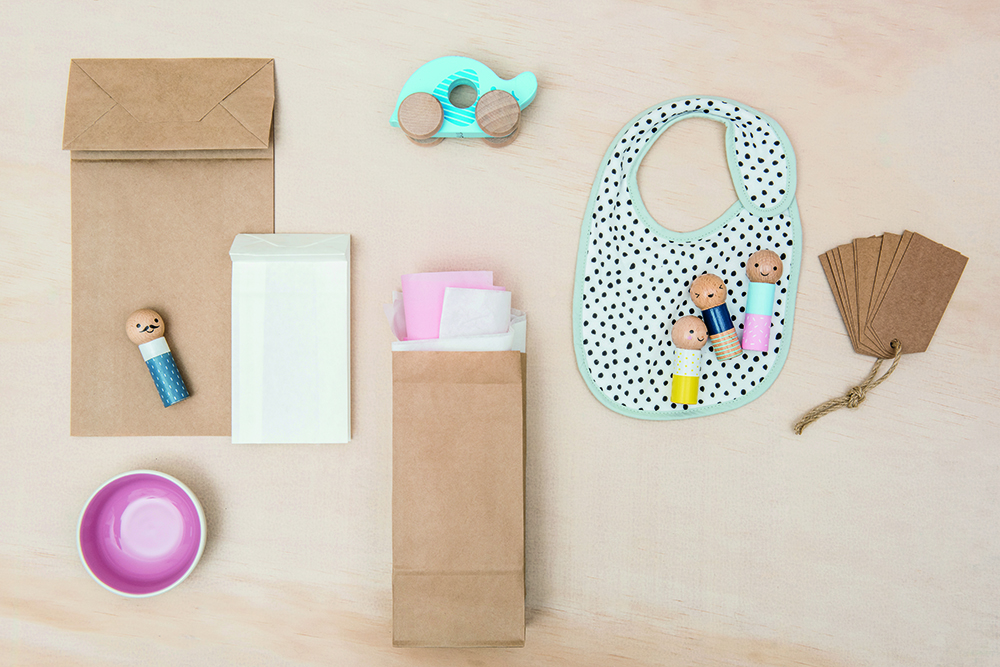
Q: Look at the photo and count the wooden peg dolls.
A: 4